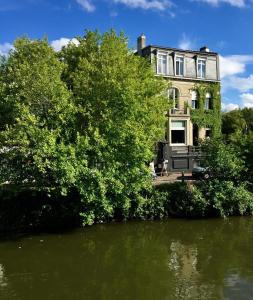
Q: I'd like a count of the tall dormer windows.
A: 3